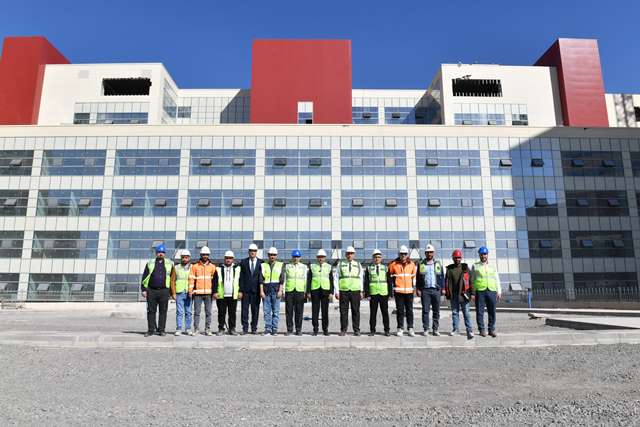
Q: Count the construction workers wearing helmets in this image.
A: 14